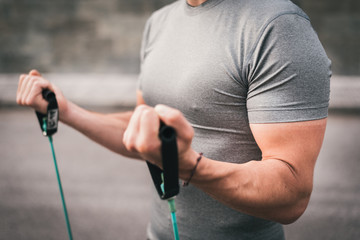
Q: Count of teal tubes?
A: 2